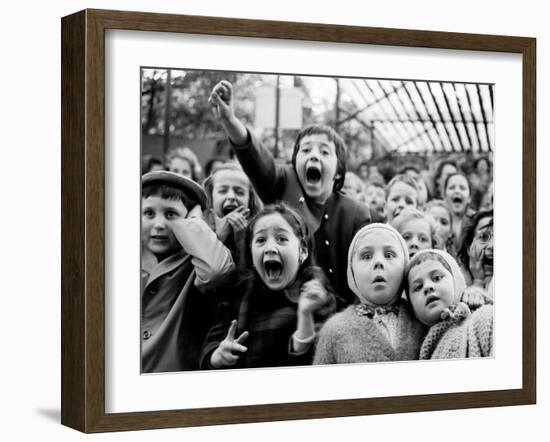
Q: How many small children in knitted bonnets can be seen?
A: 2